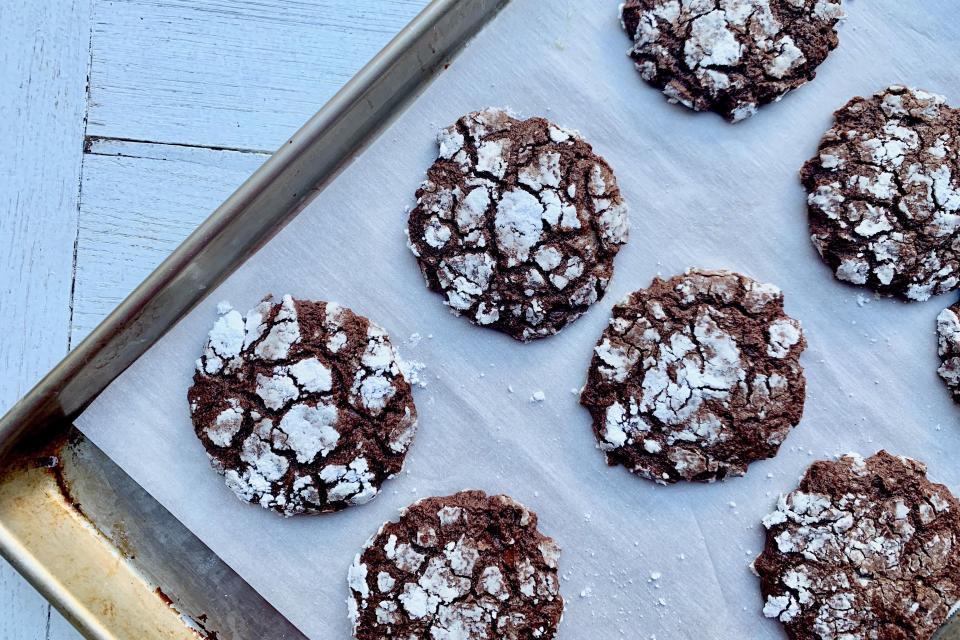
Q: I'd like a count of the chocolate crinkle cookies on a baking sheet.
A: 8